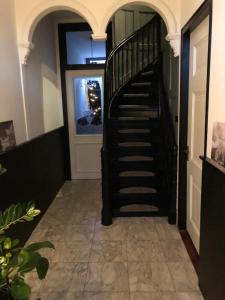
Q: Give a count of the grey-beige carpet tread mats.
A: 11